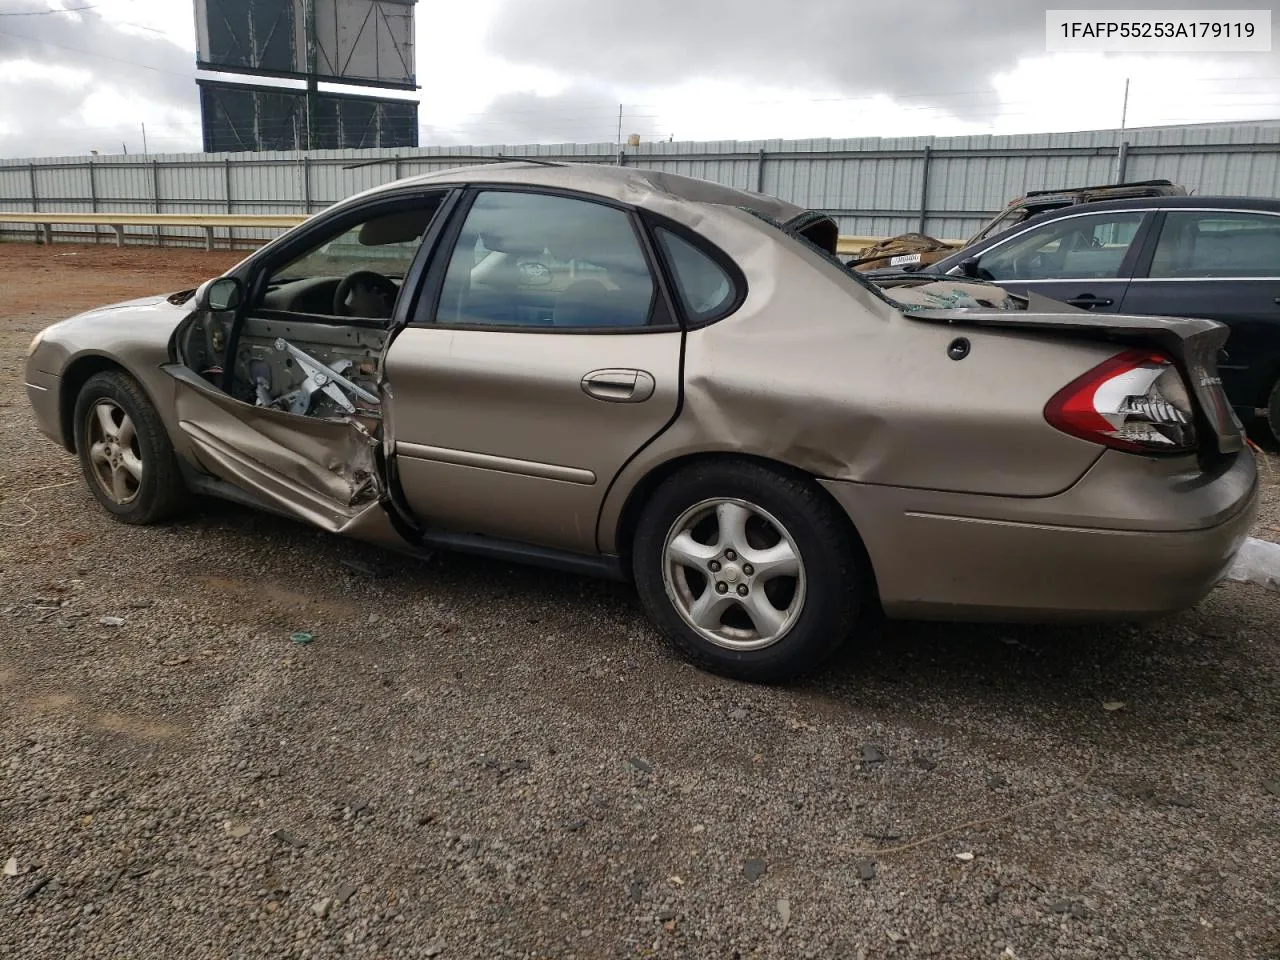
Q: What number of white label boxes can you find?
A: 1